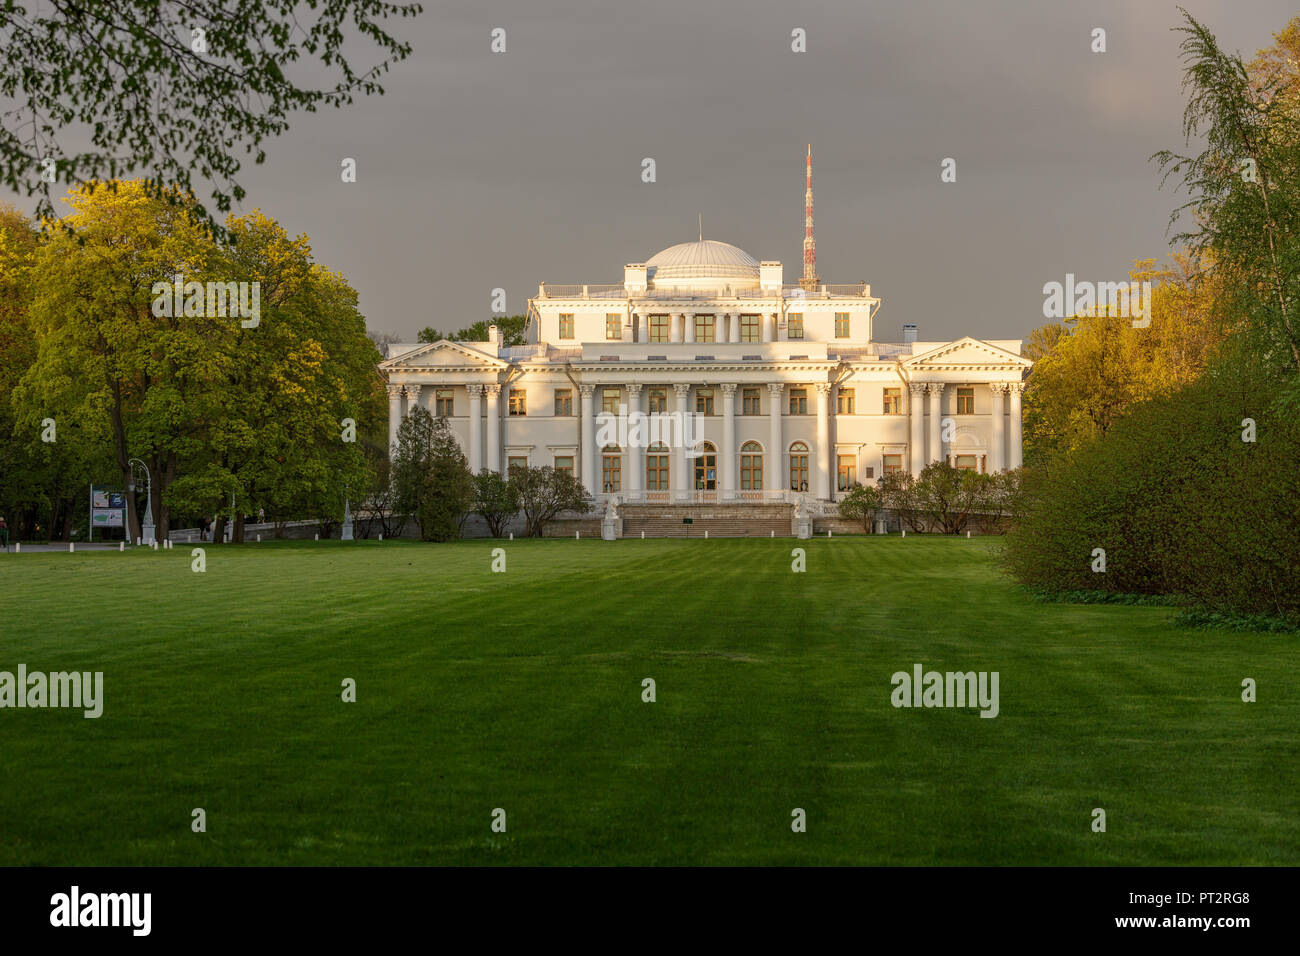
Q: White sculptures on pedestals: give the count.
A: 2